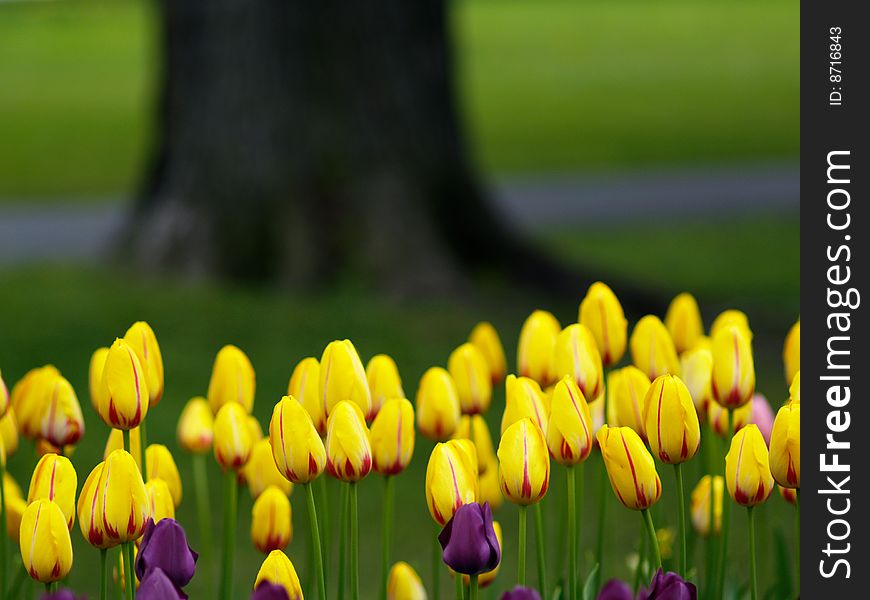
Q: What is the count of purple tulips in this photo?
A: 8